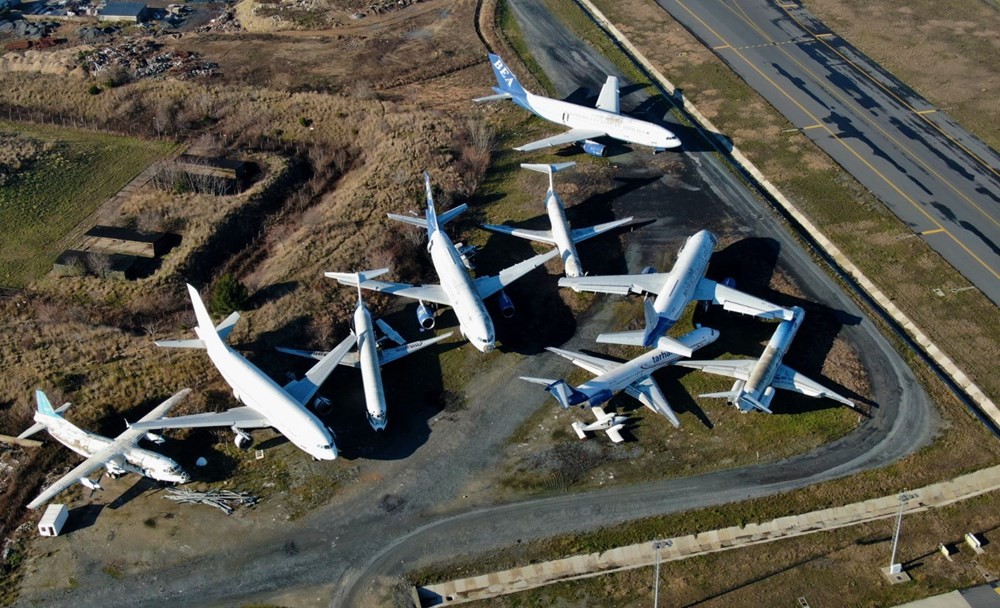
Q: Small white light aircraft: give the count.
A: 1